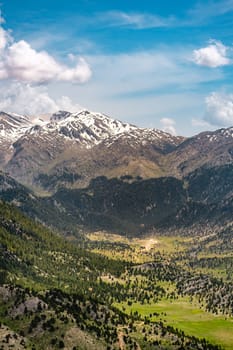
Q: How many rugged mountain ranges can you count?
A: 1